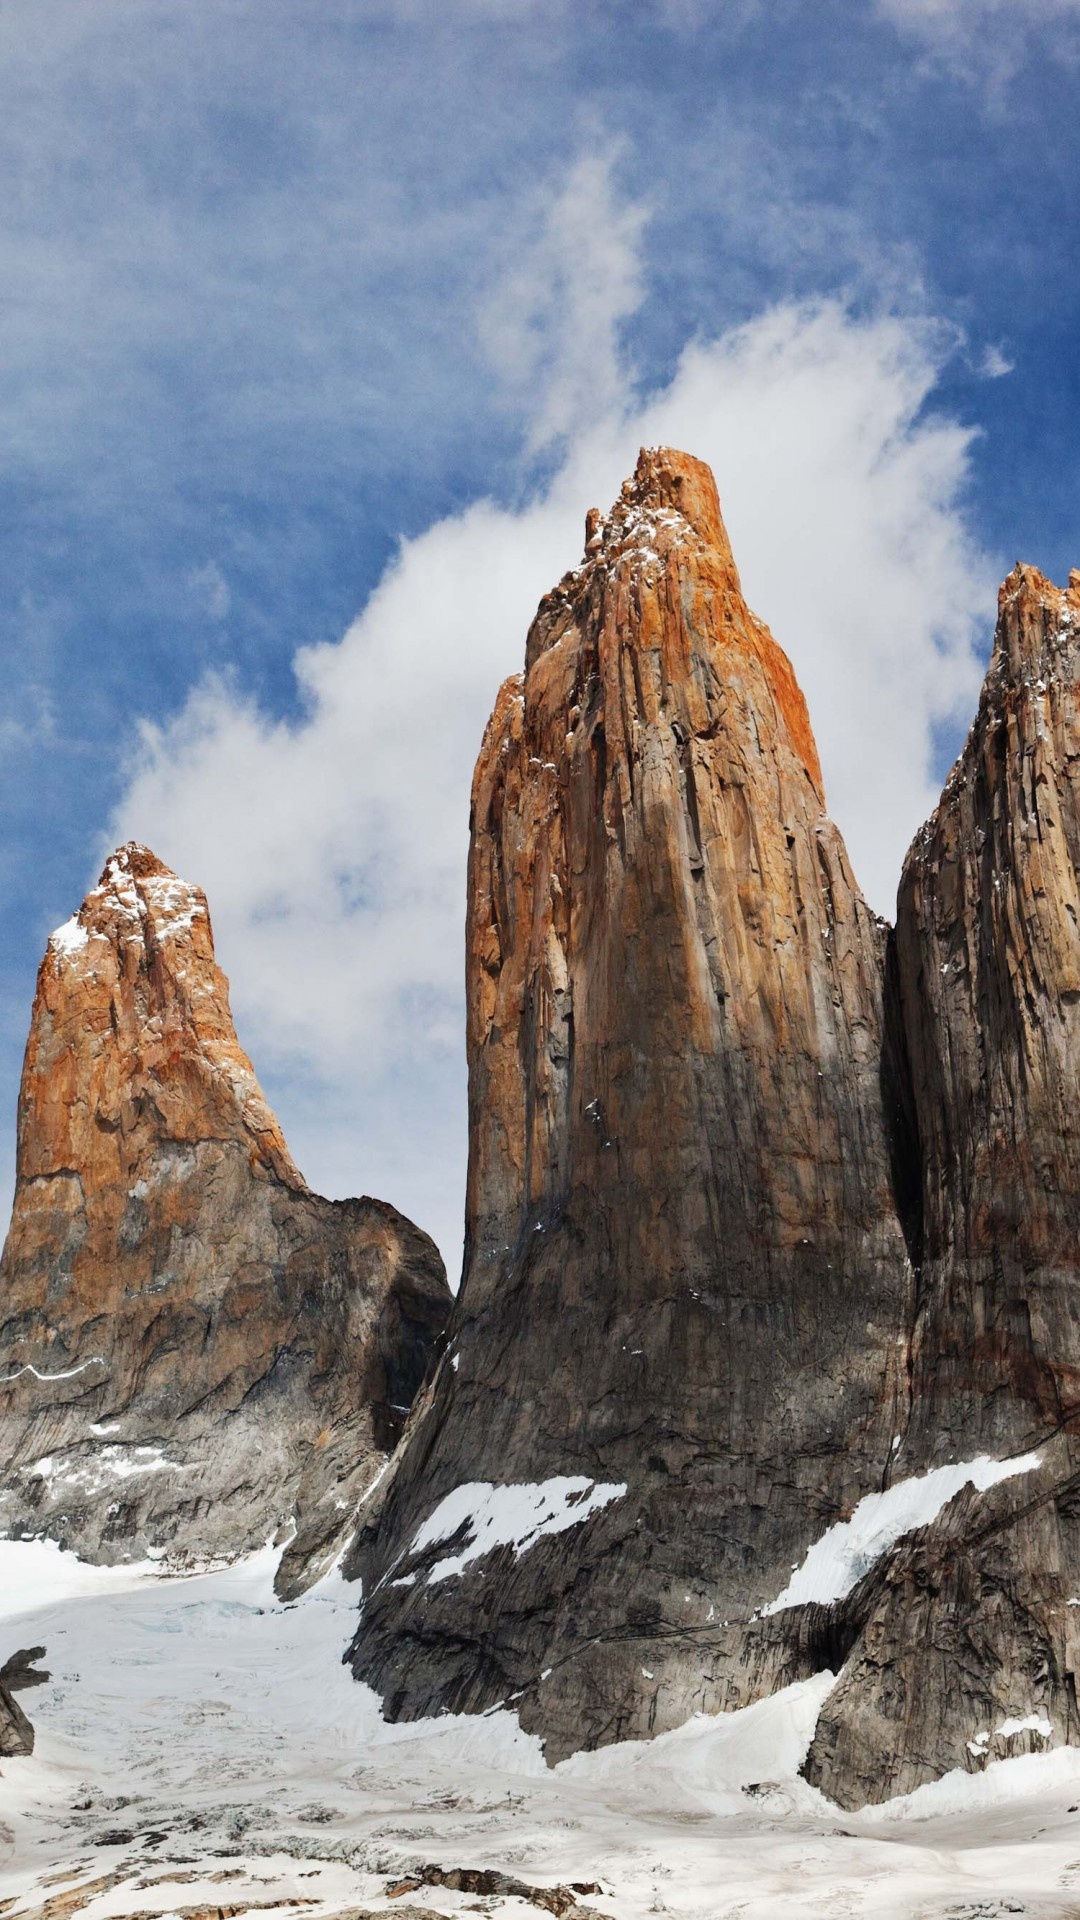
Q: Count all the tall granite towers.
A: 3